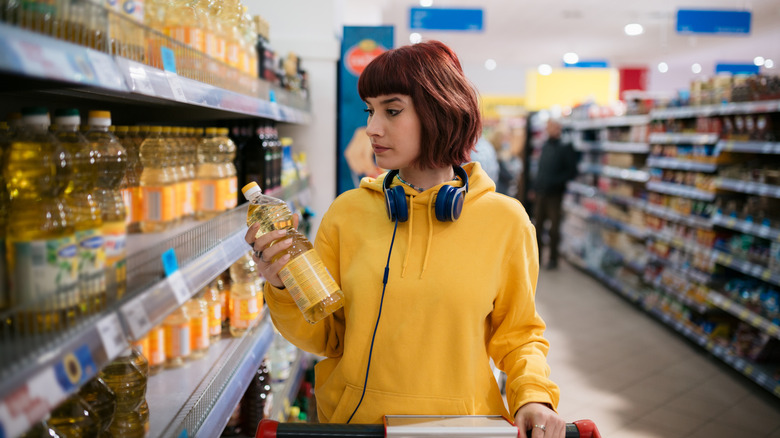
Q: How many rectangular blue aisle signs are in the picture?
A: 4